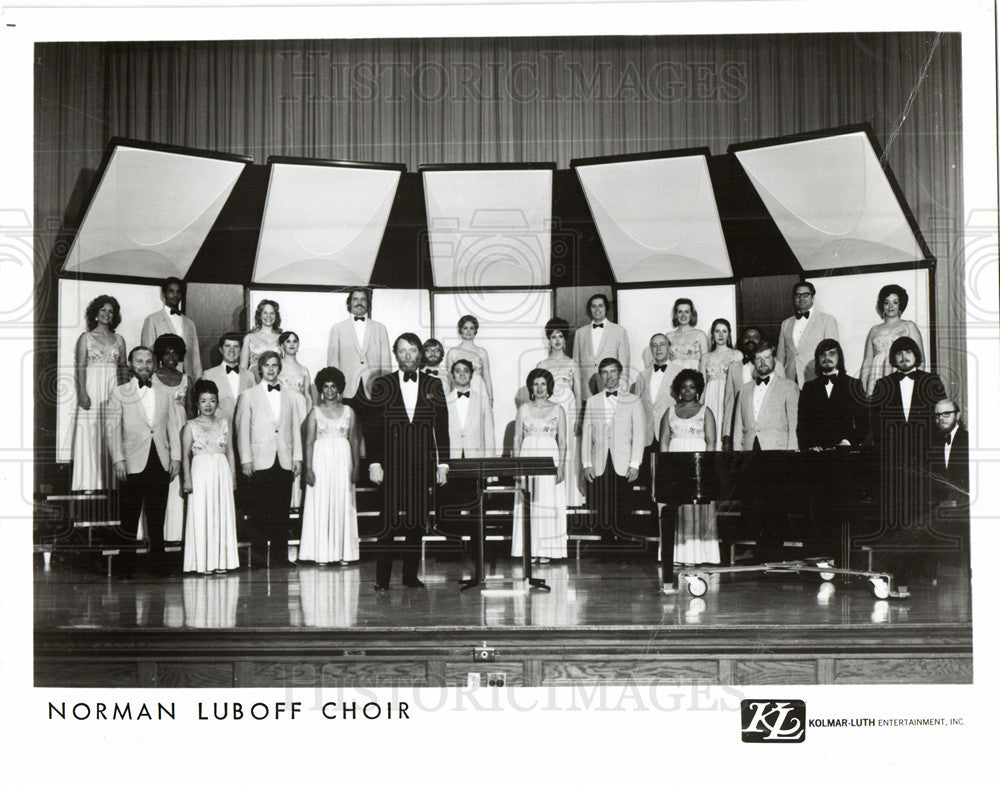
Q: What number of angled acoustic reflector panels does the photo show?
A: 5